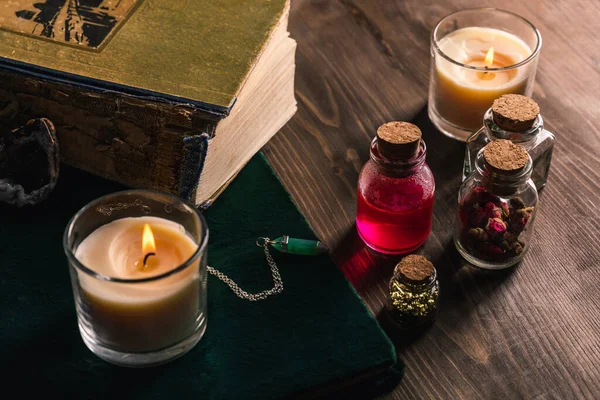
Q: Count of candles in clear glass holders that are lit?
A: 2